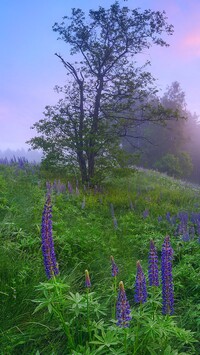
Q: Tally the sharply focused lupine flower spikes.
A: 7